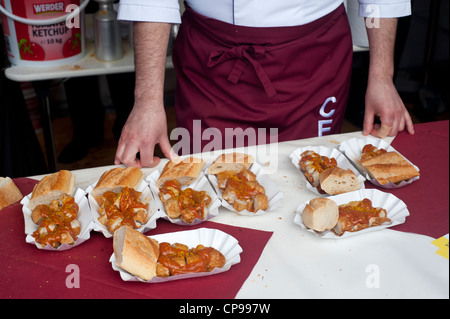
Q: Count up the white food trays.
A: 8